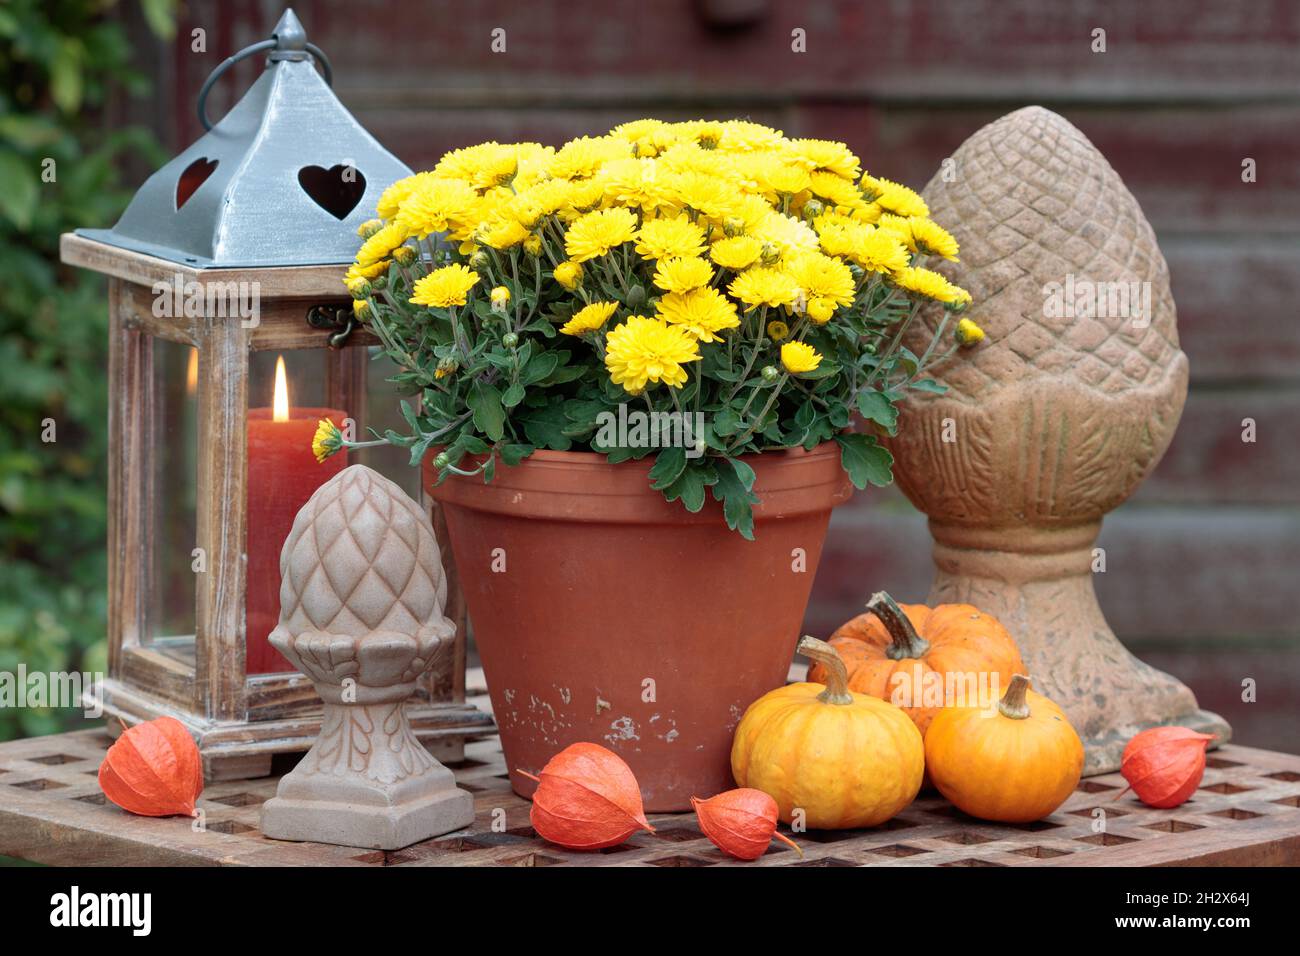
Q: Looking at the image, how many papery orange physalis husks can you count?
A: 4